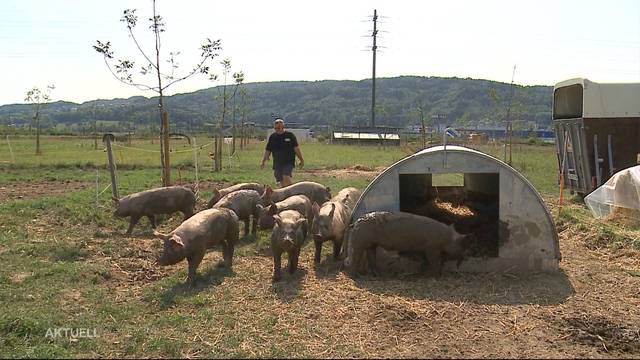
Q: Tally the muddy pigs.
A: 9